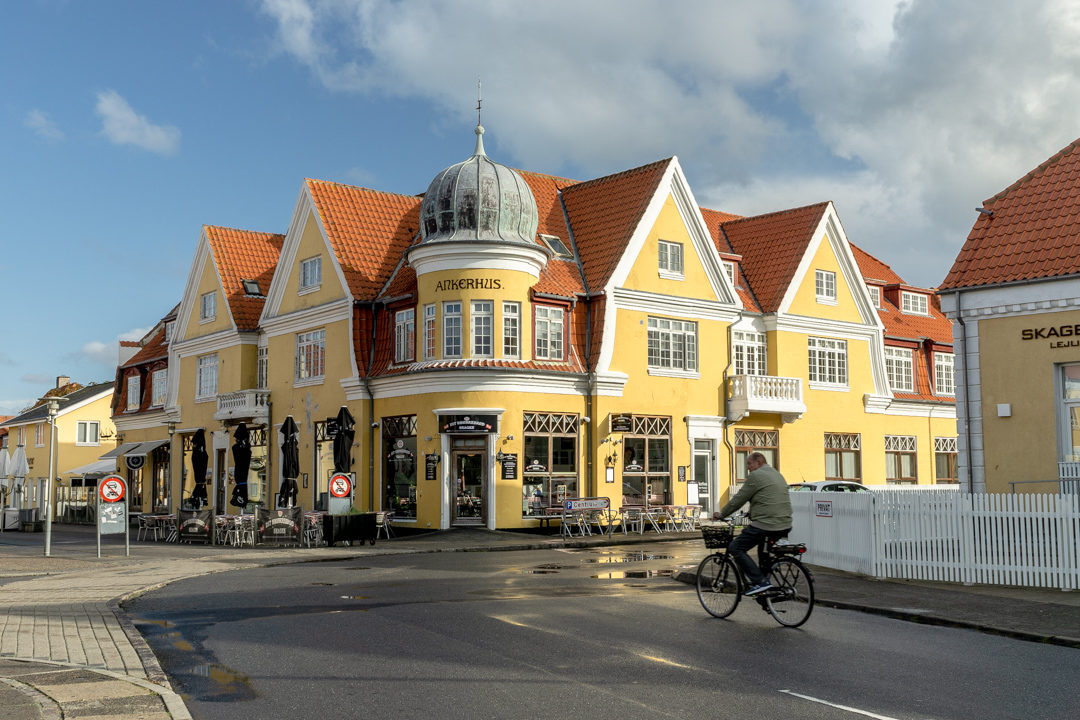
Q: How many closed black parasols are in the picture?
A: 4